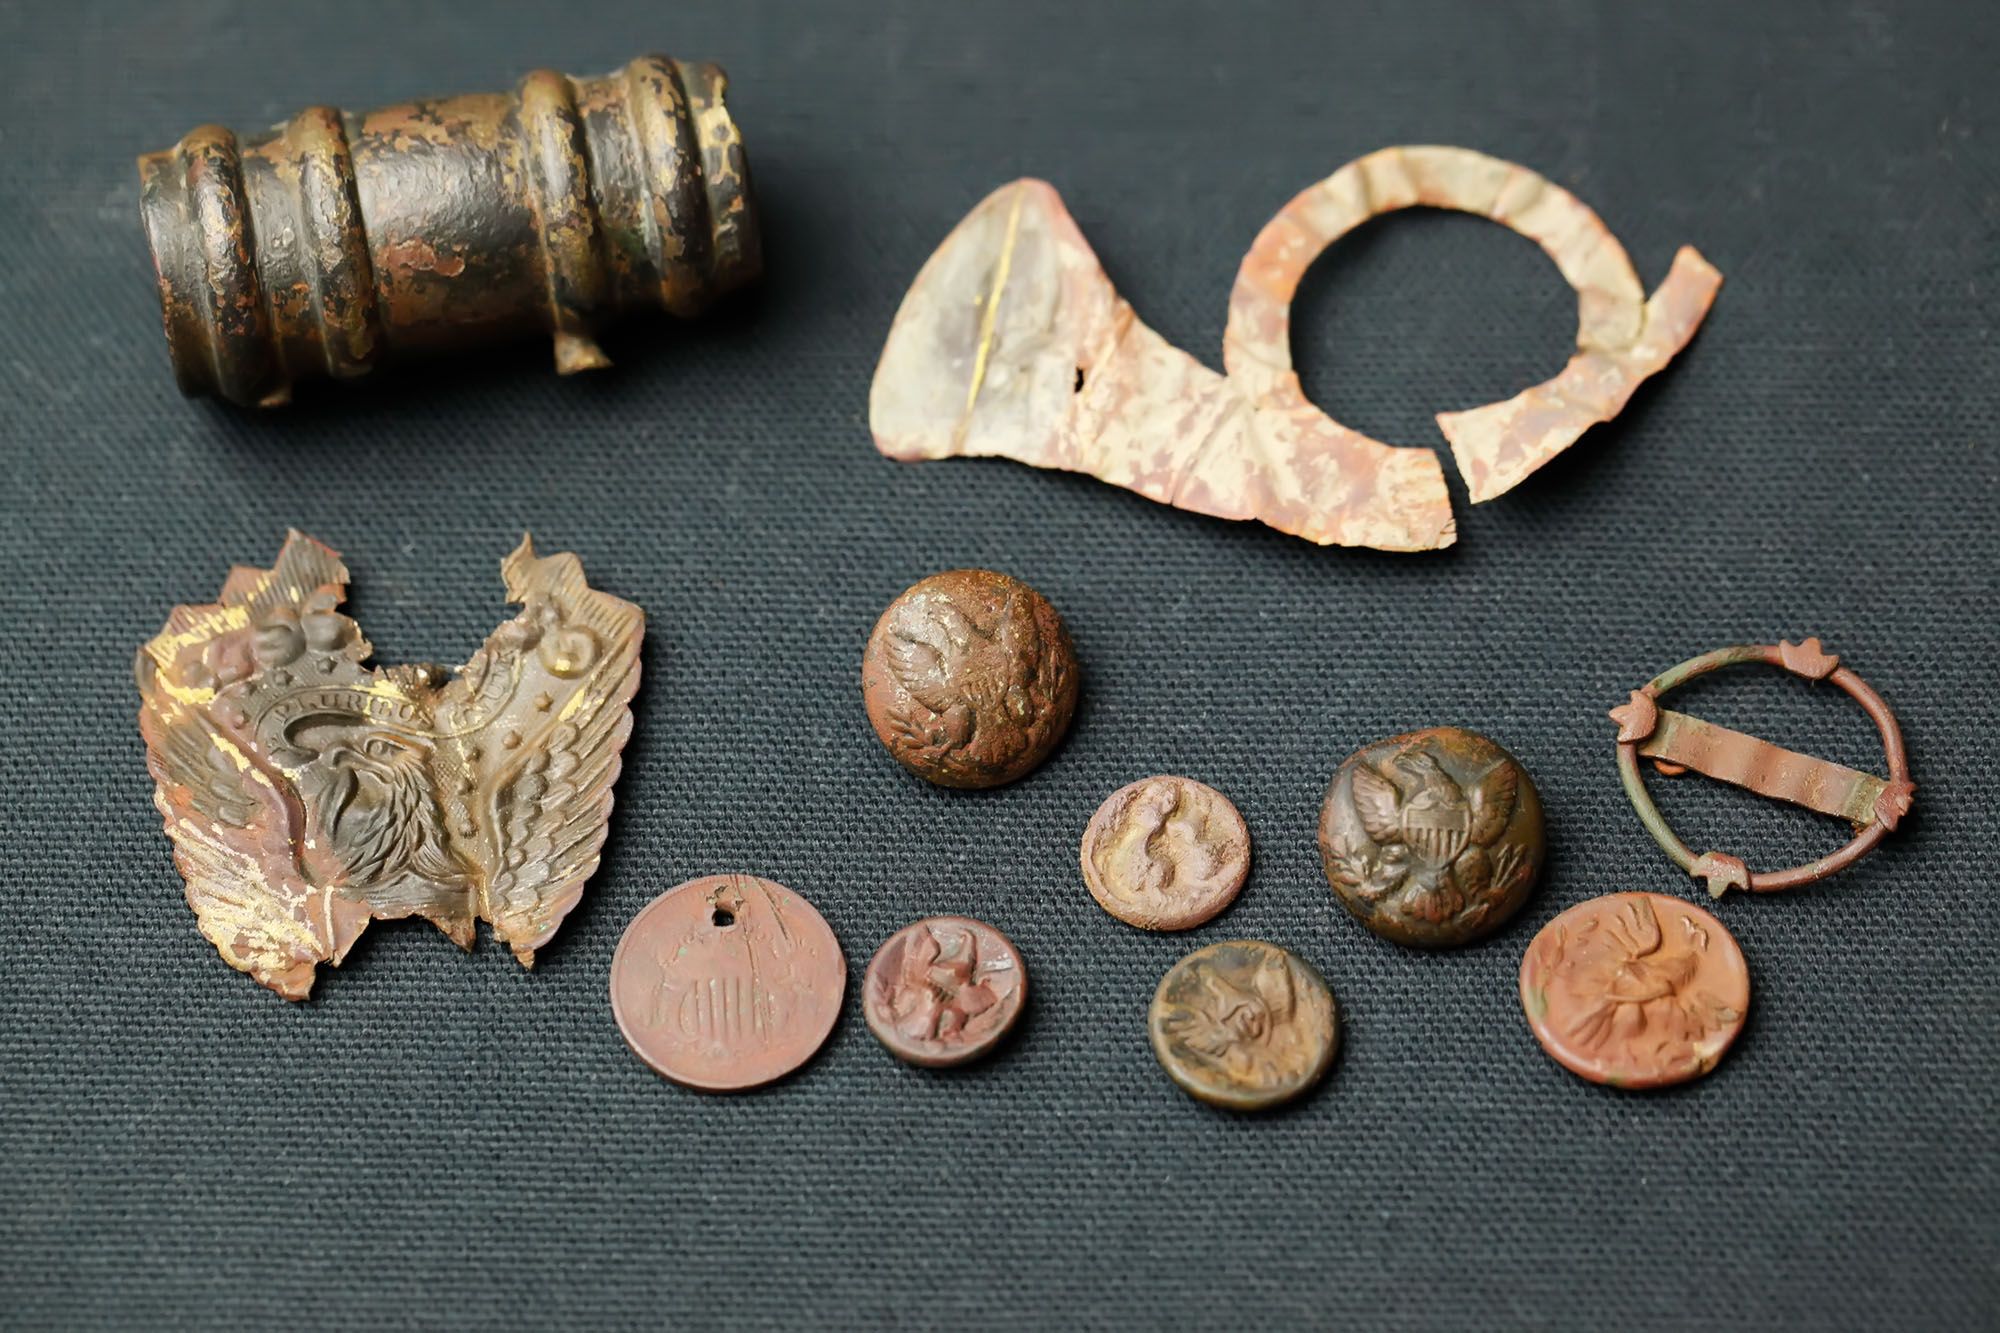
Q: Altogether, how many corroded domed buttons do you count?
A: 2